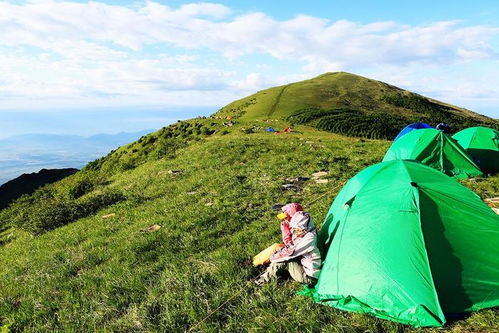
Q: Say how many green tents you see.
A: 3